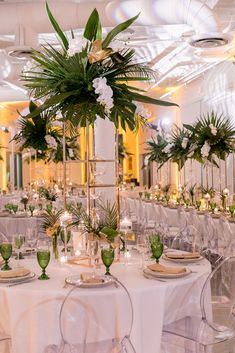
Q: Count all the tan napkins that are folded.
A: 4